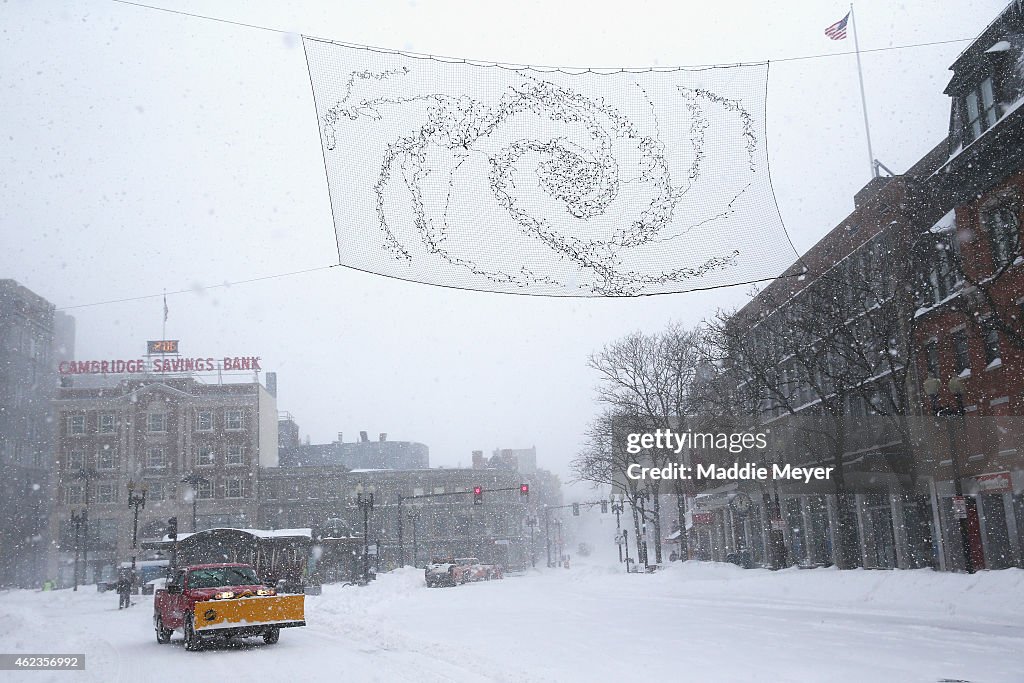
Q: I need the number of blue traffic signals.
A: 0